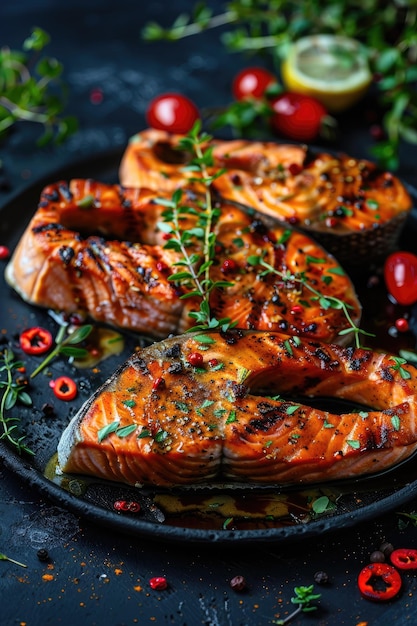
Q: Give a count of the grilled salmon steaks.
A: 3